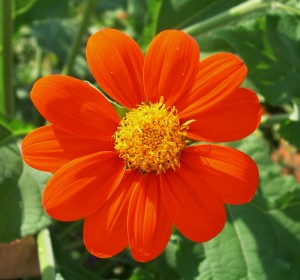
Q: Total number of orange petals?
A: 11